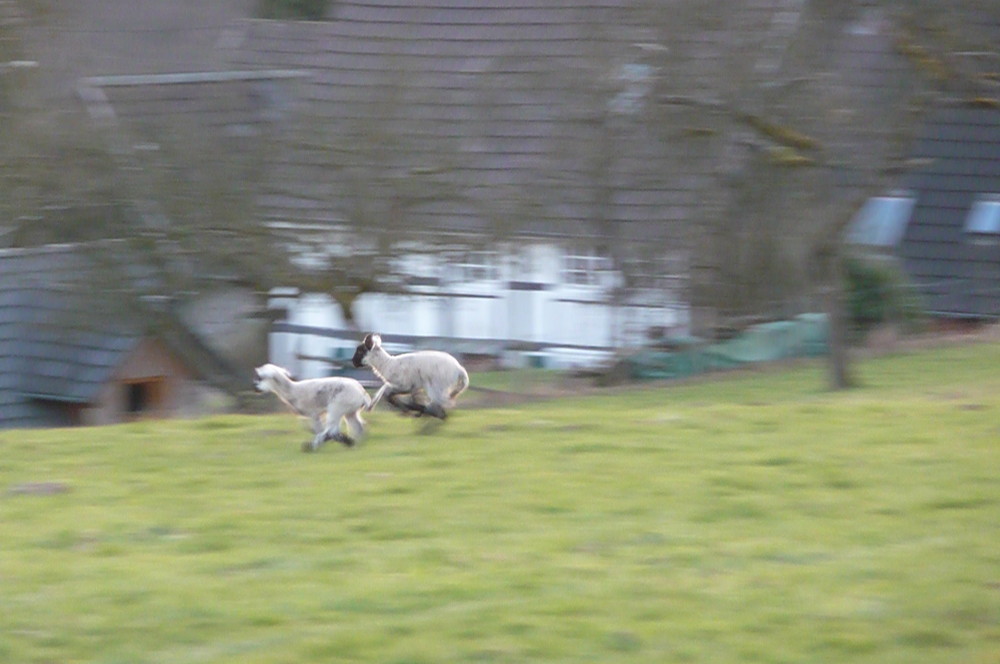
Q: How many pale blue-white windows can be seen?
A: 2